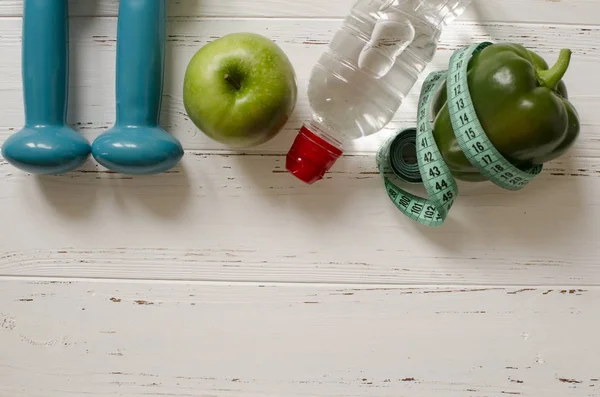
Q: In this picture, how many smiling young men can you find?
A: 0